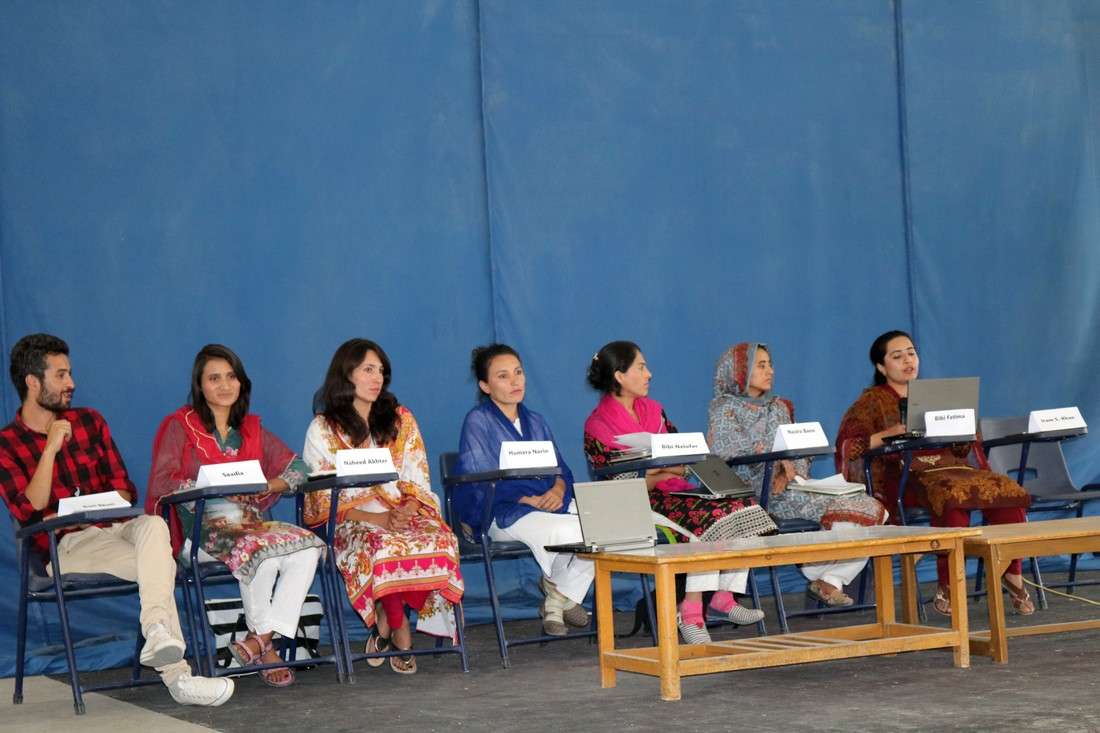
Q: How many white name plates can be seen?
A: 8